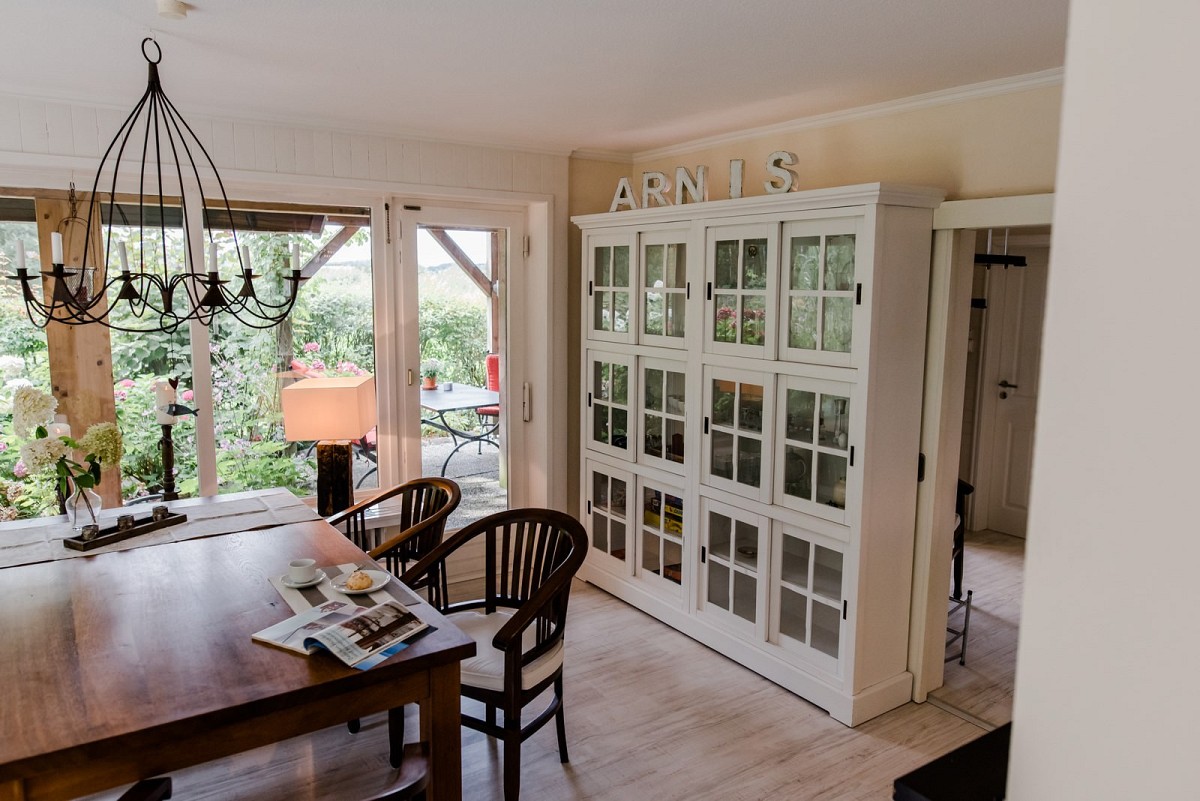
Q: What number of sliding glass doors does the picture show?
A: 12